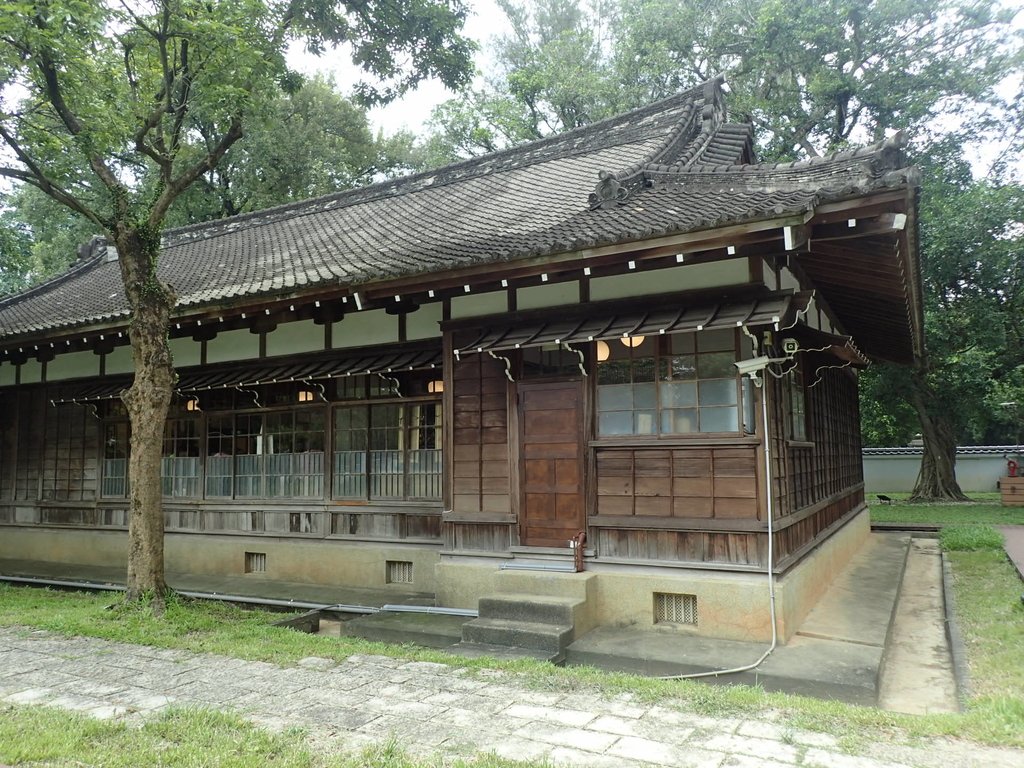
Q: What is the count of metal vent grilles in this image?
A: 3